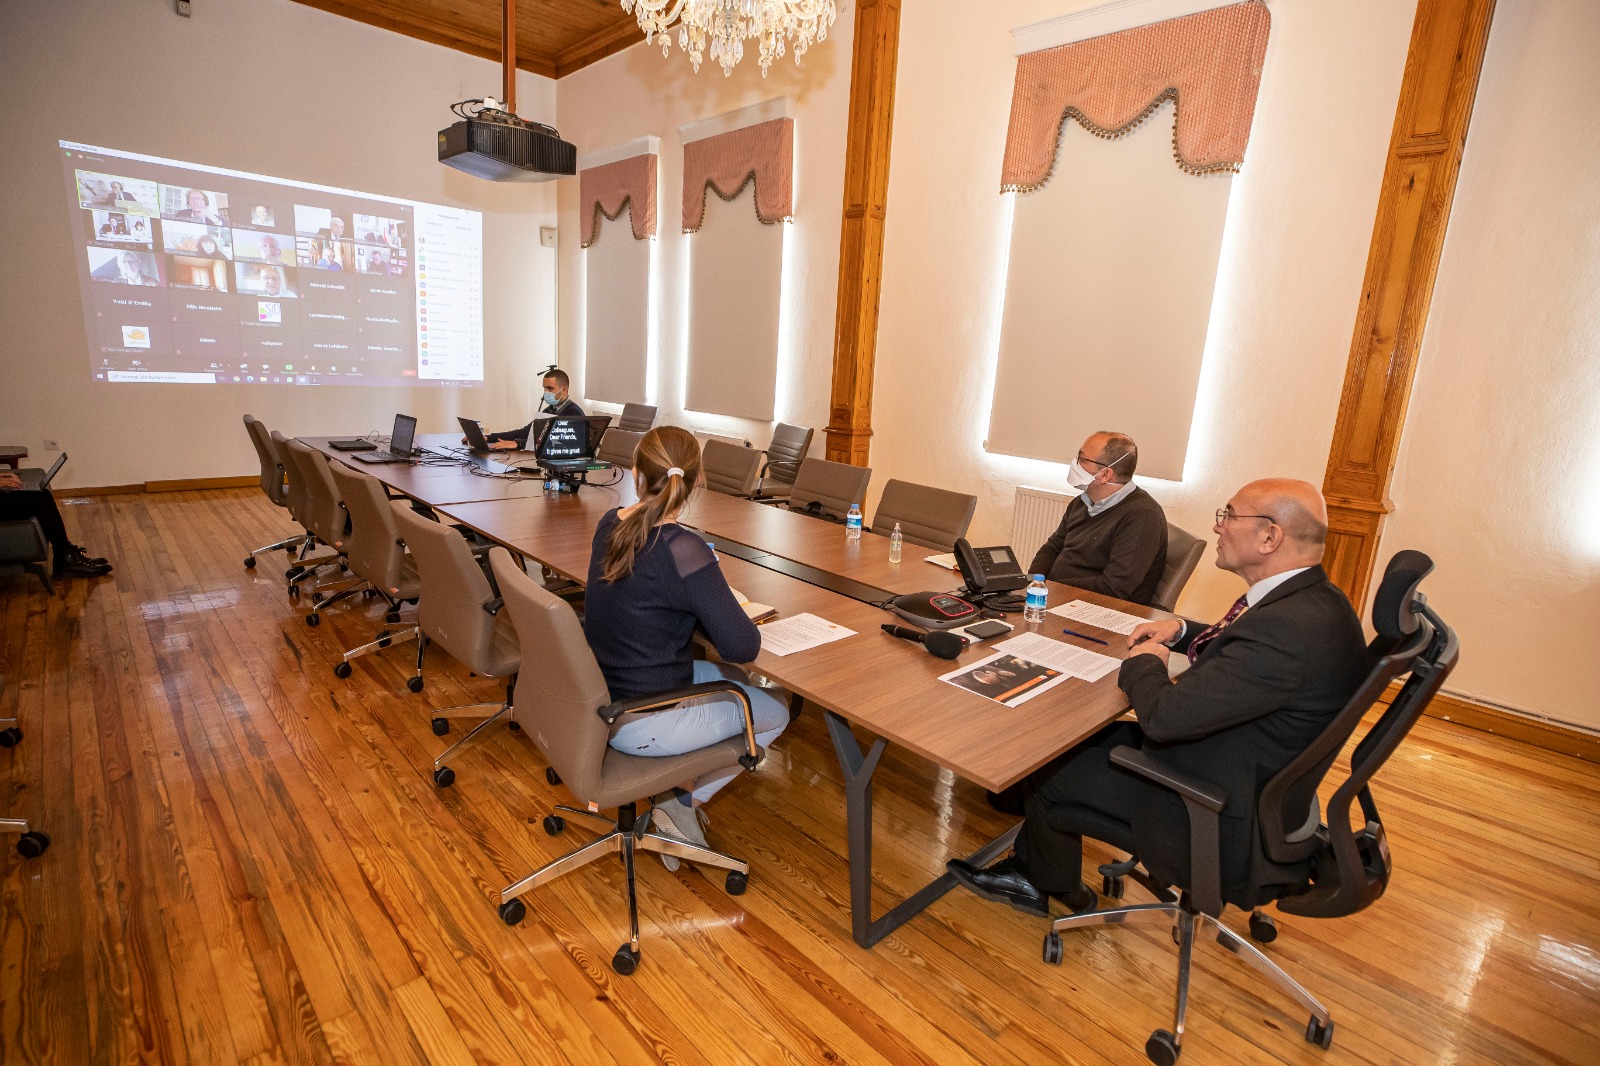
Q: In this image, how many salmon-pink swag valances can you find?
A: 3